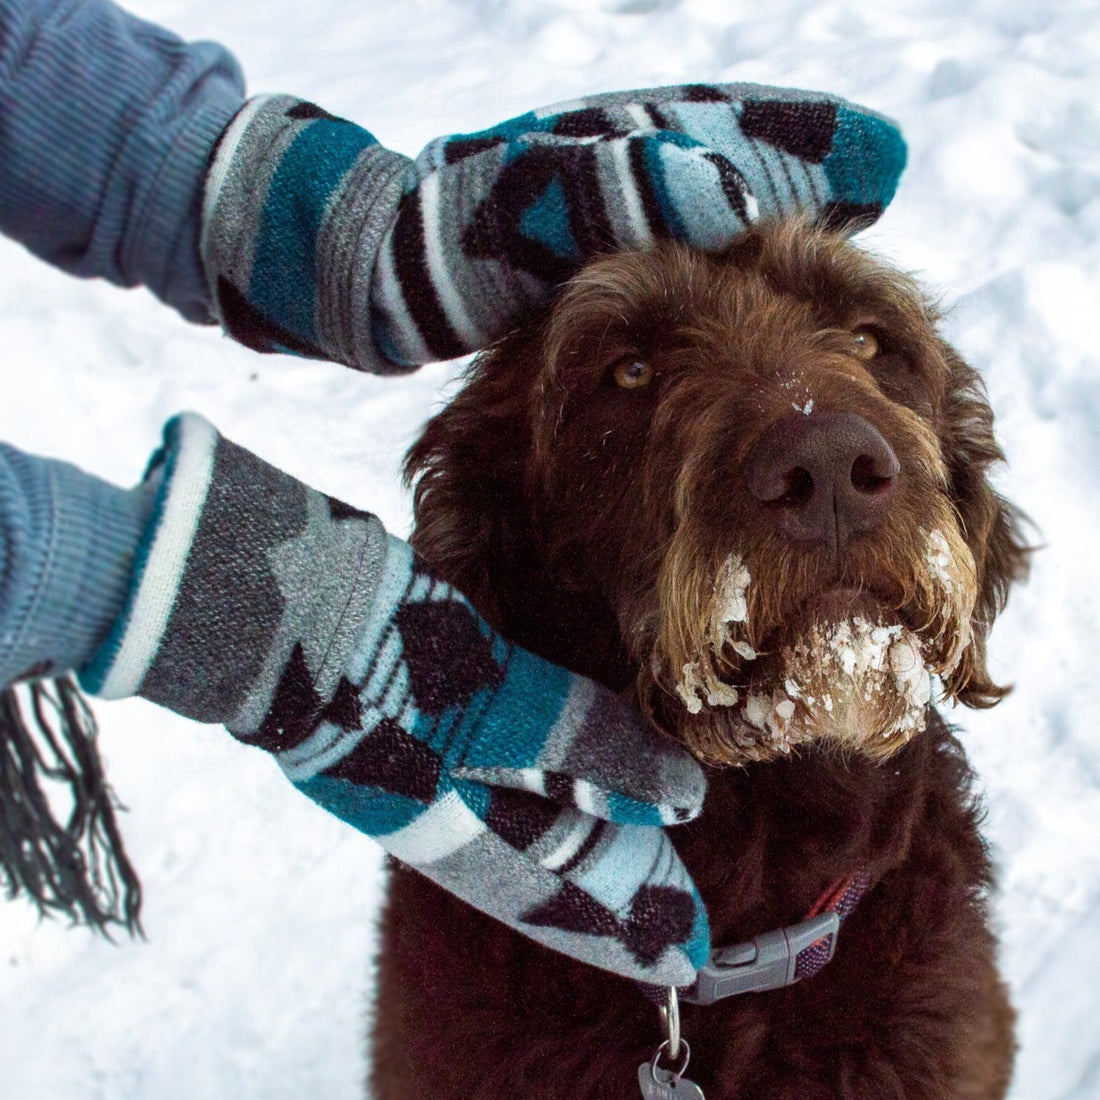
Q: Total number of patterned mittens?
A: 2